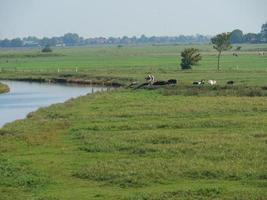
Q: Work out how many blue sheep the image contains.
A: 0